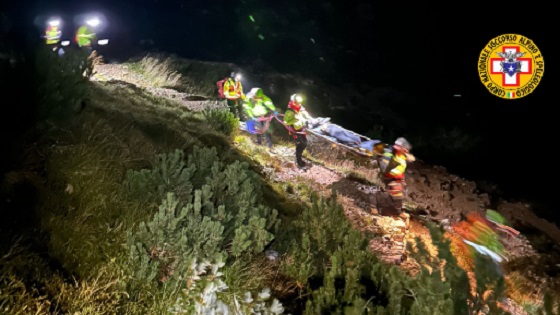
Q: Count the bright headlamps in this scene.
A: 4